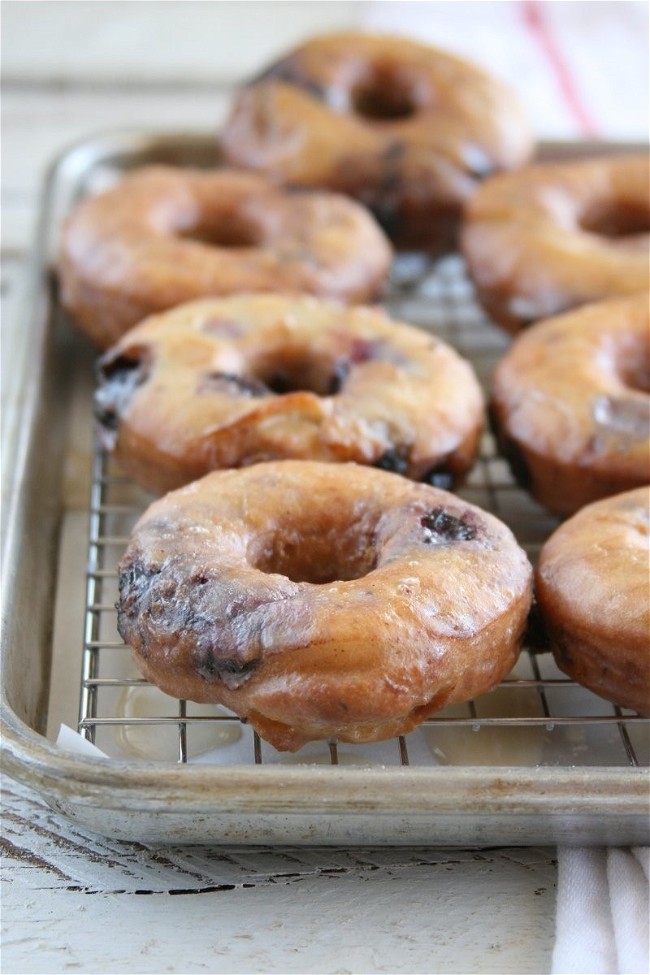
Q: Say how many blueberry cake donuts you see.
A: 7